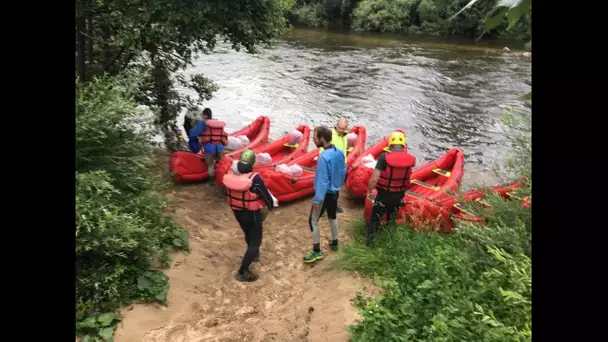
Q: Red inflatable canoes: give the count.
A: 6